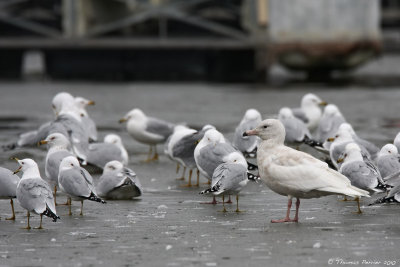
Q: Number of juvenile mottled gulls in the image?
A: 1